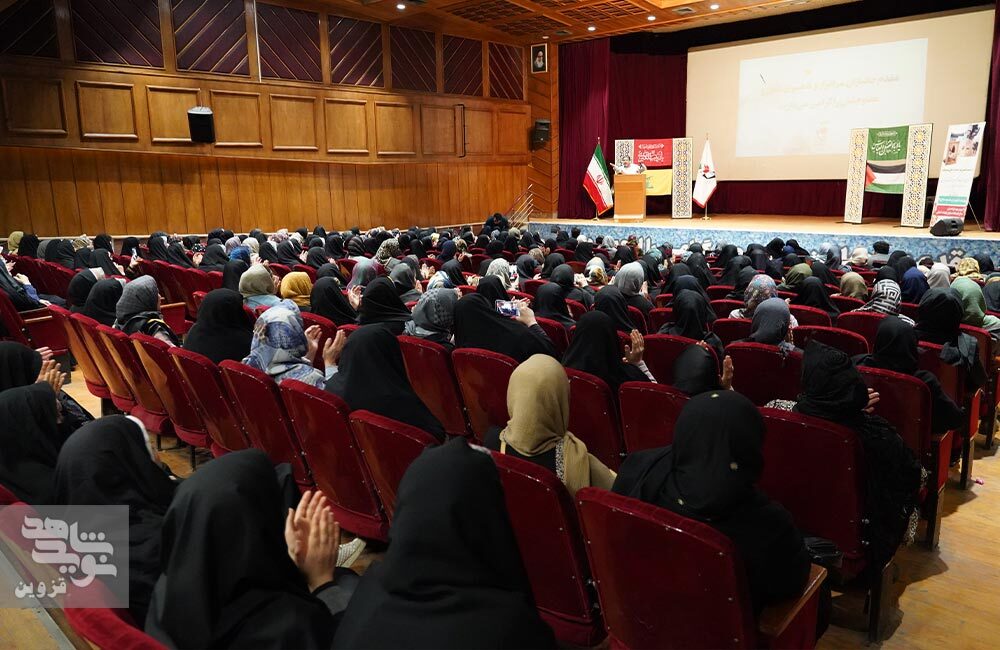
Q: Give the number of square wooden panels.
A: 10